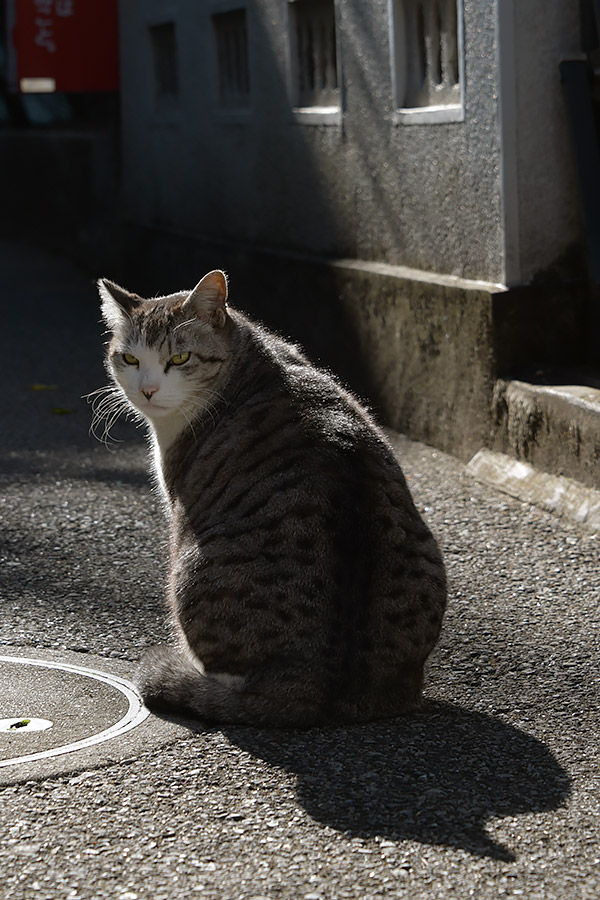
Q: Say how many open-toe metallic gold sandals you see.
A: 0